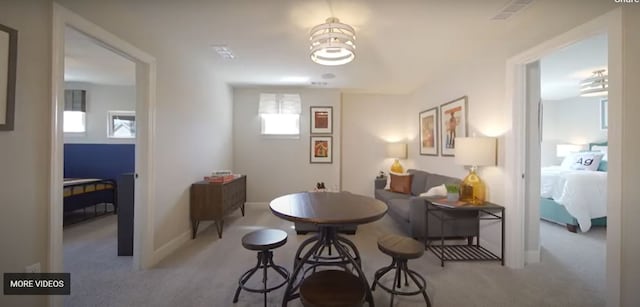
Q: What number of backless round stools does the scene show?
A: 3